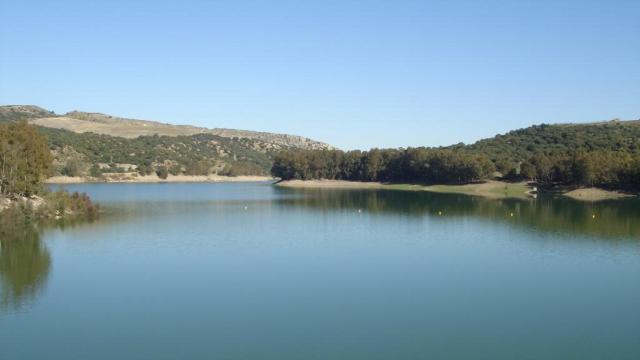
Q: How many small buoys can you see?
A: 5